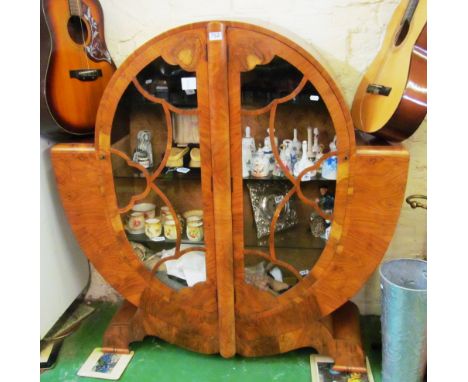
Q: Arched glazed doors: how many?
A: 2